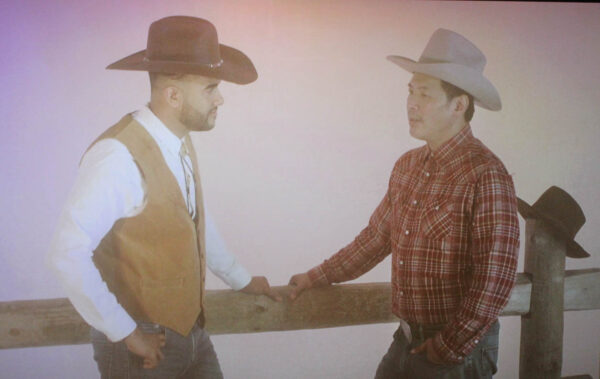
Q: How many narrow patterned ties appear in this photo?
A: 1